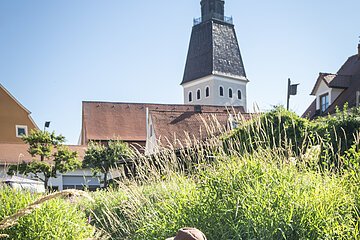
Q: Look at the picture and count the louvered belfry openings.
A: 6